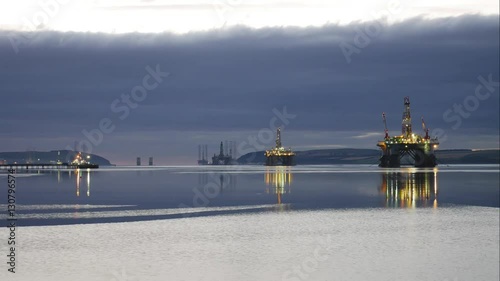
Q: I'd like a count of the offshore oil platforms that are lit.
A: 2